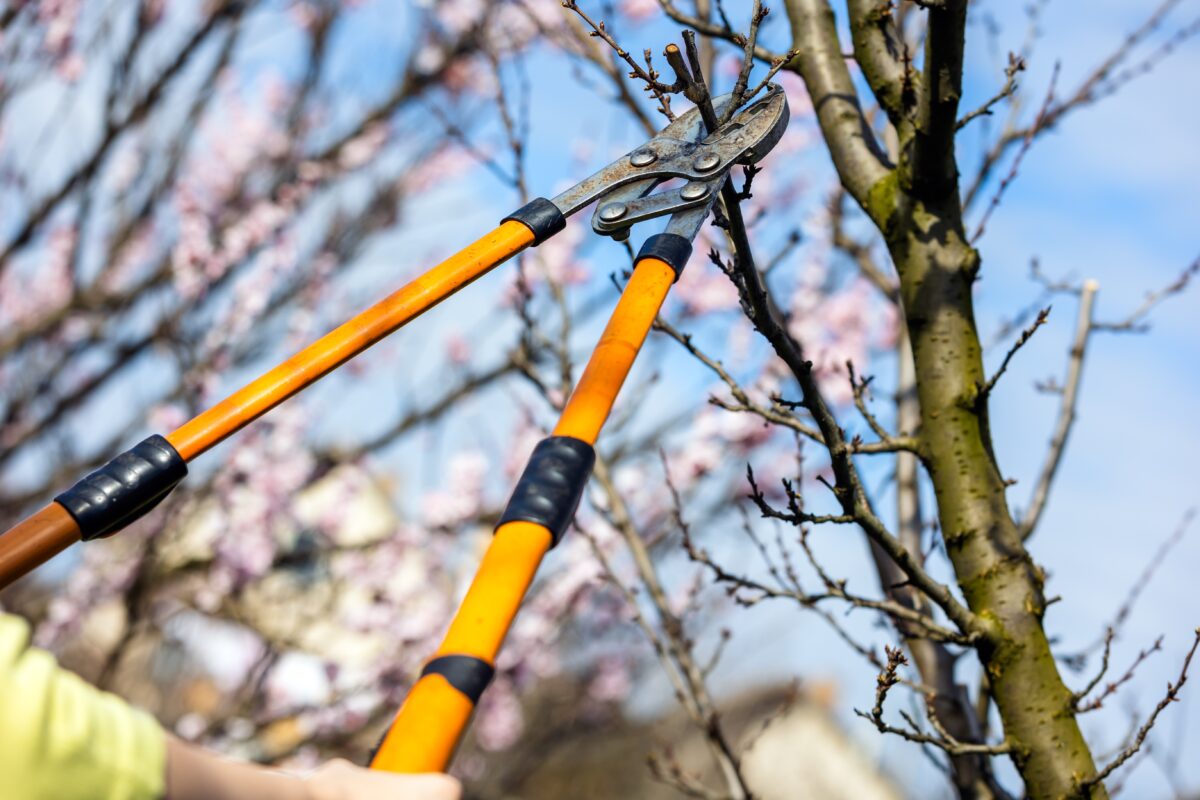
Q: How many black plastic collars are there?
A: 5